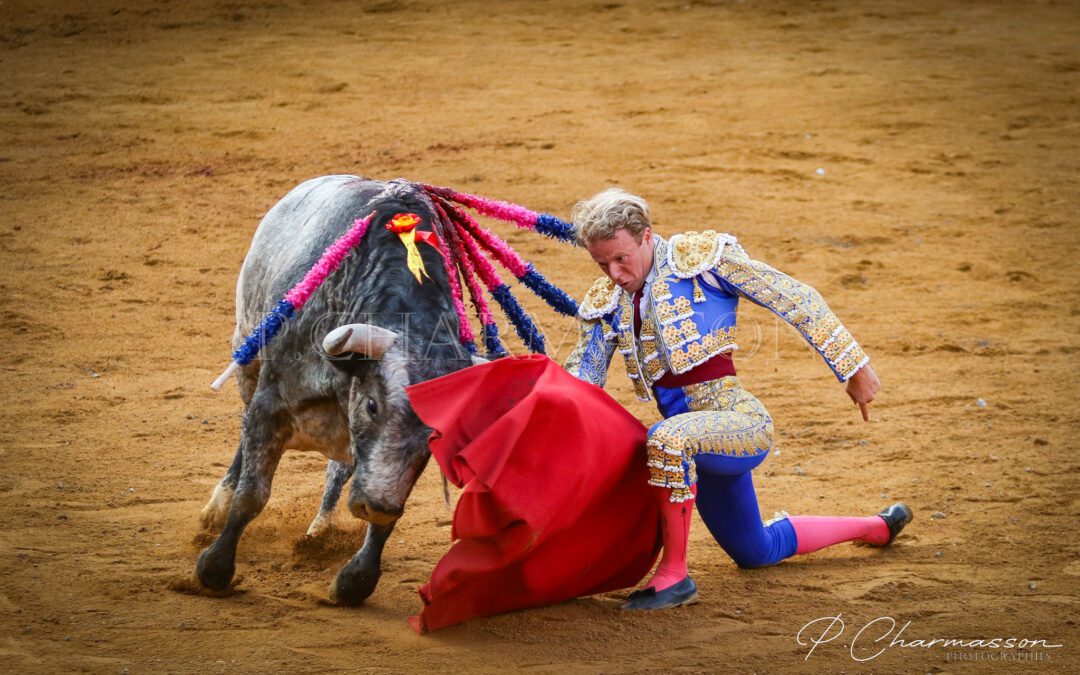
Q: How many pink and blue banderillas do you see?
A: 6